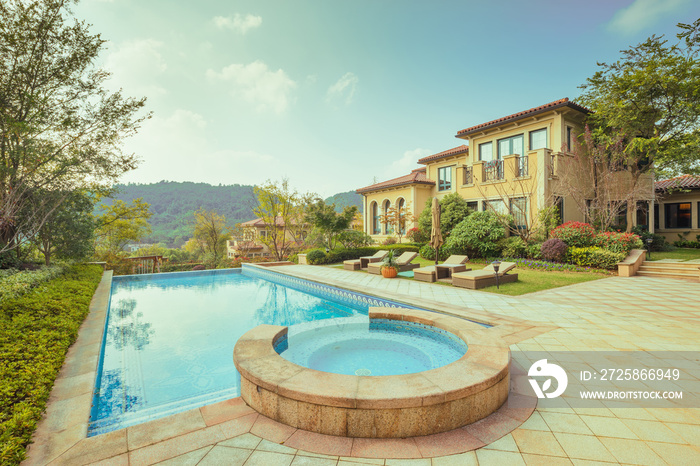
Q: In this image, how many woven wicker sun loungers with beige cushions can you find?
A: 4